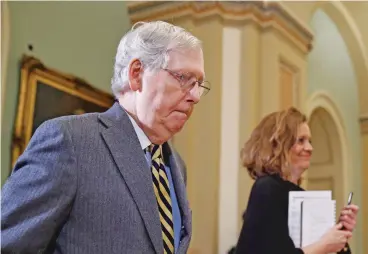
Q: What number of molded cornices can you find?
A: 1